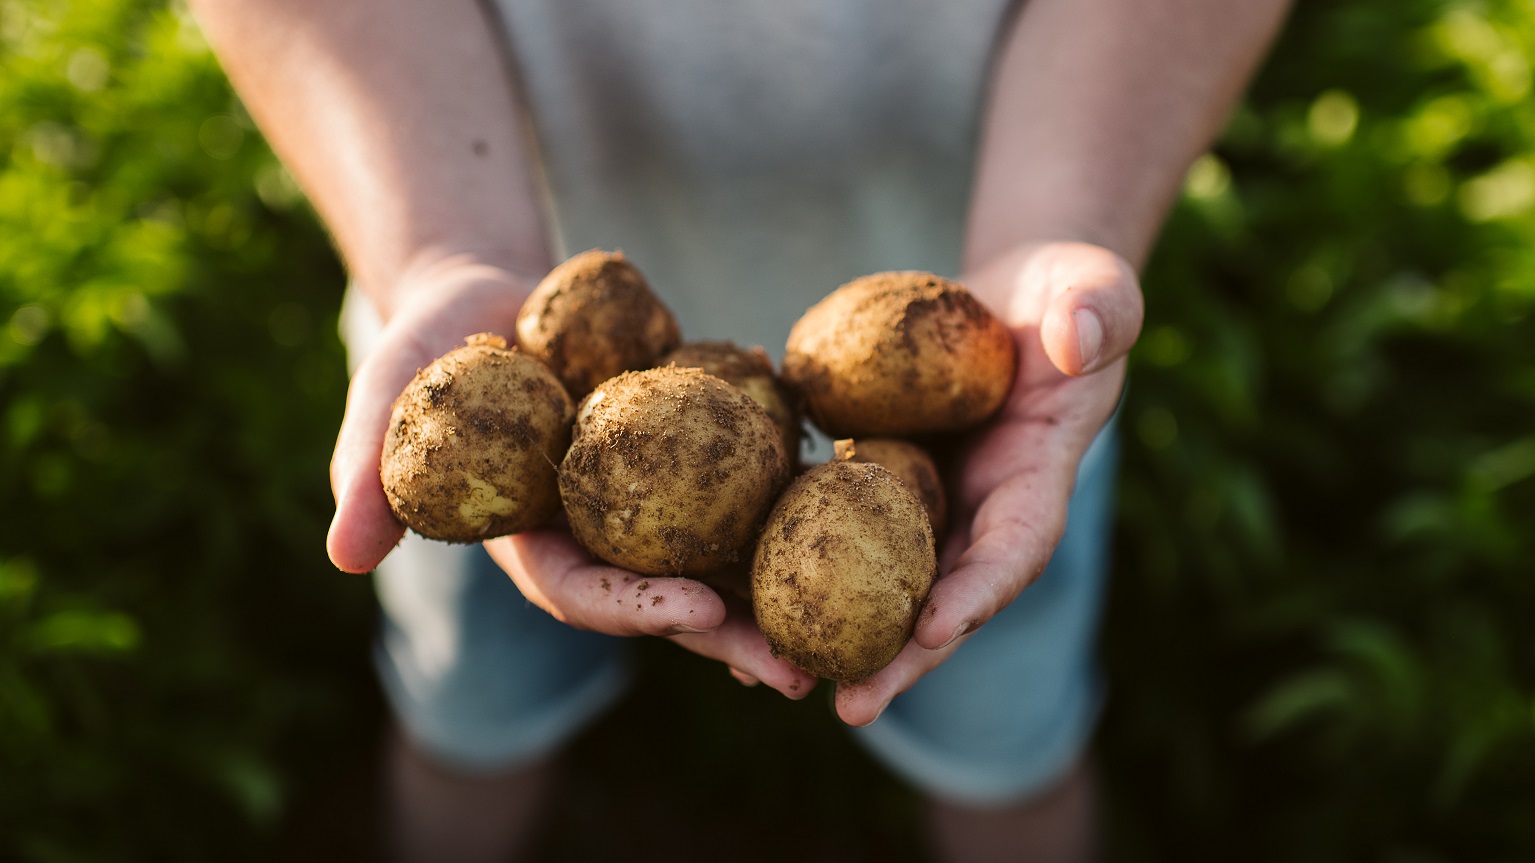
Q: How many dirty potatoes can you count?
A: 7